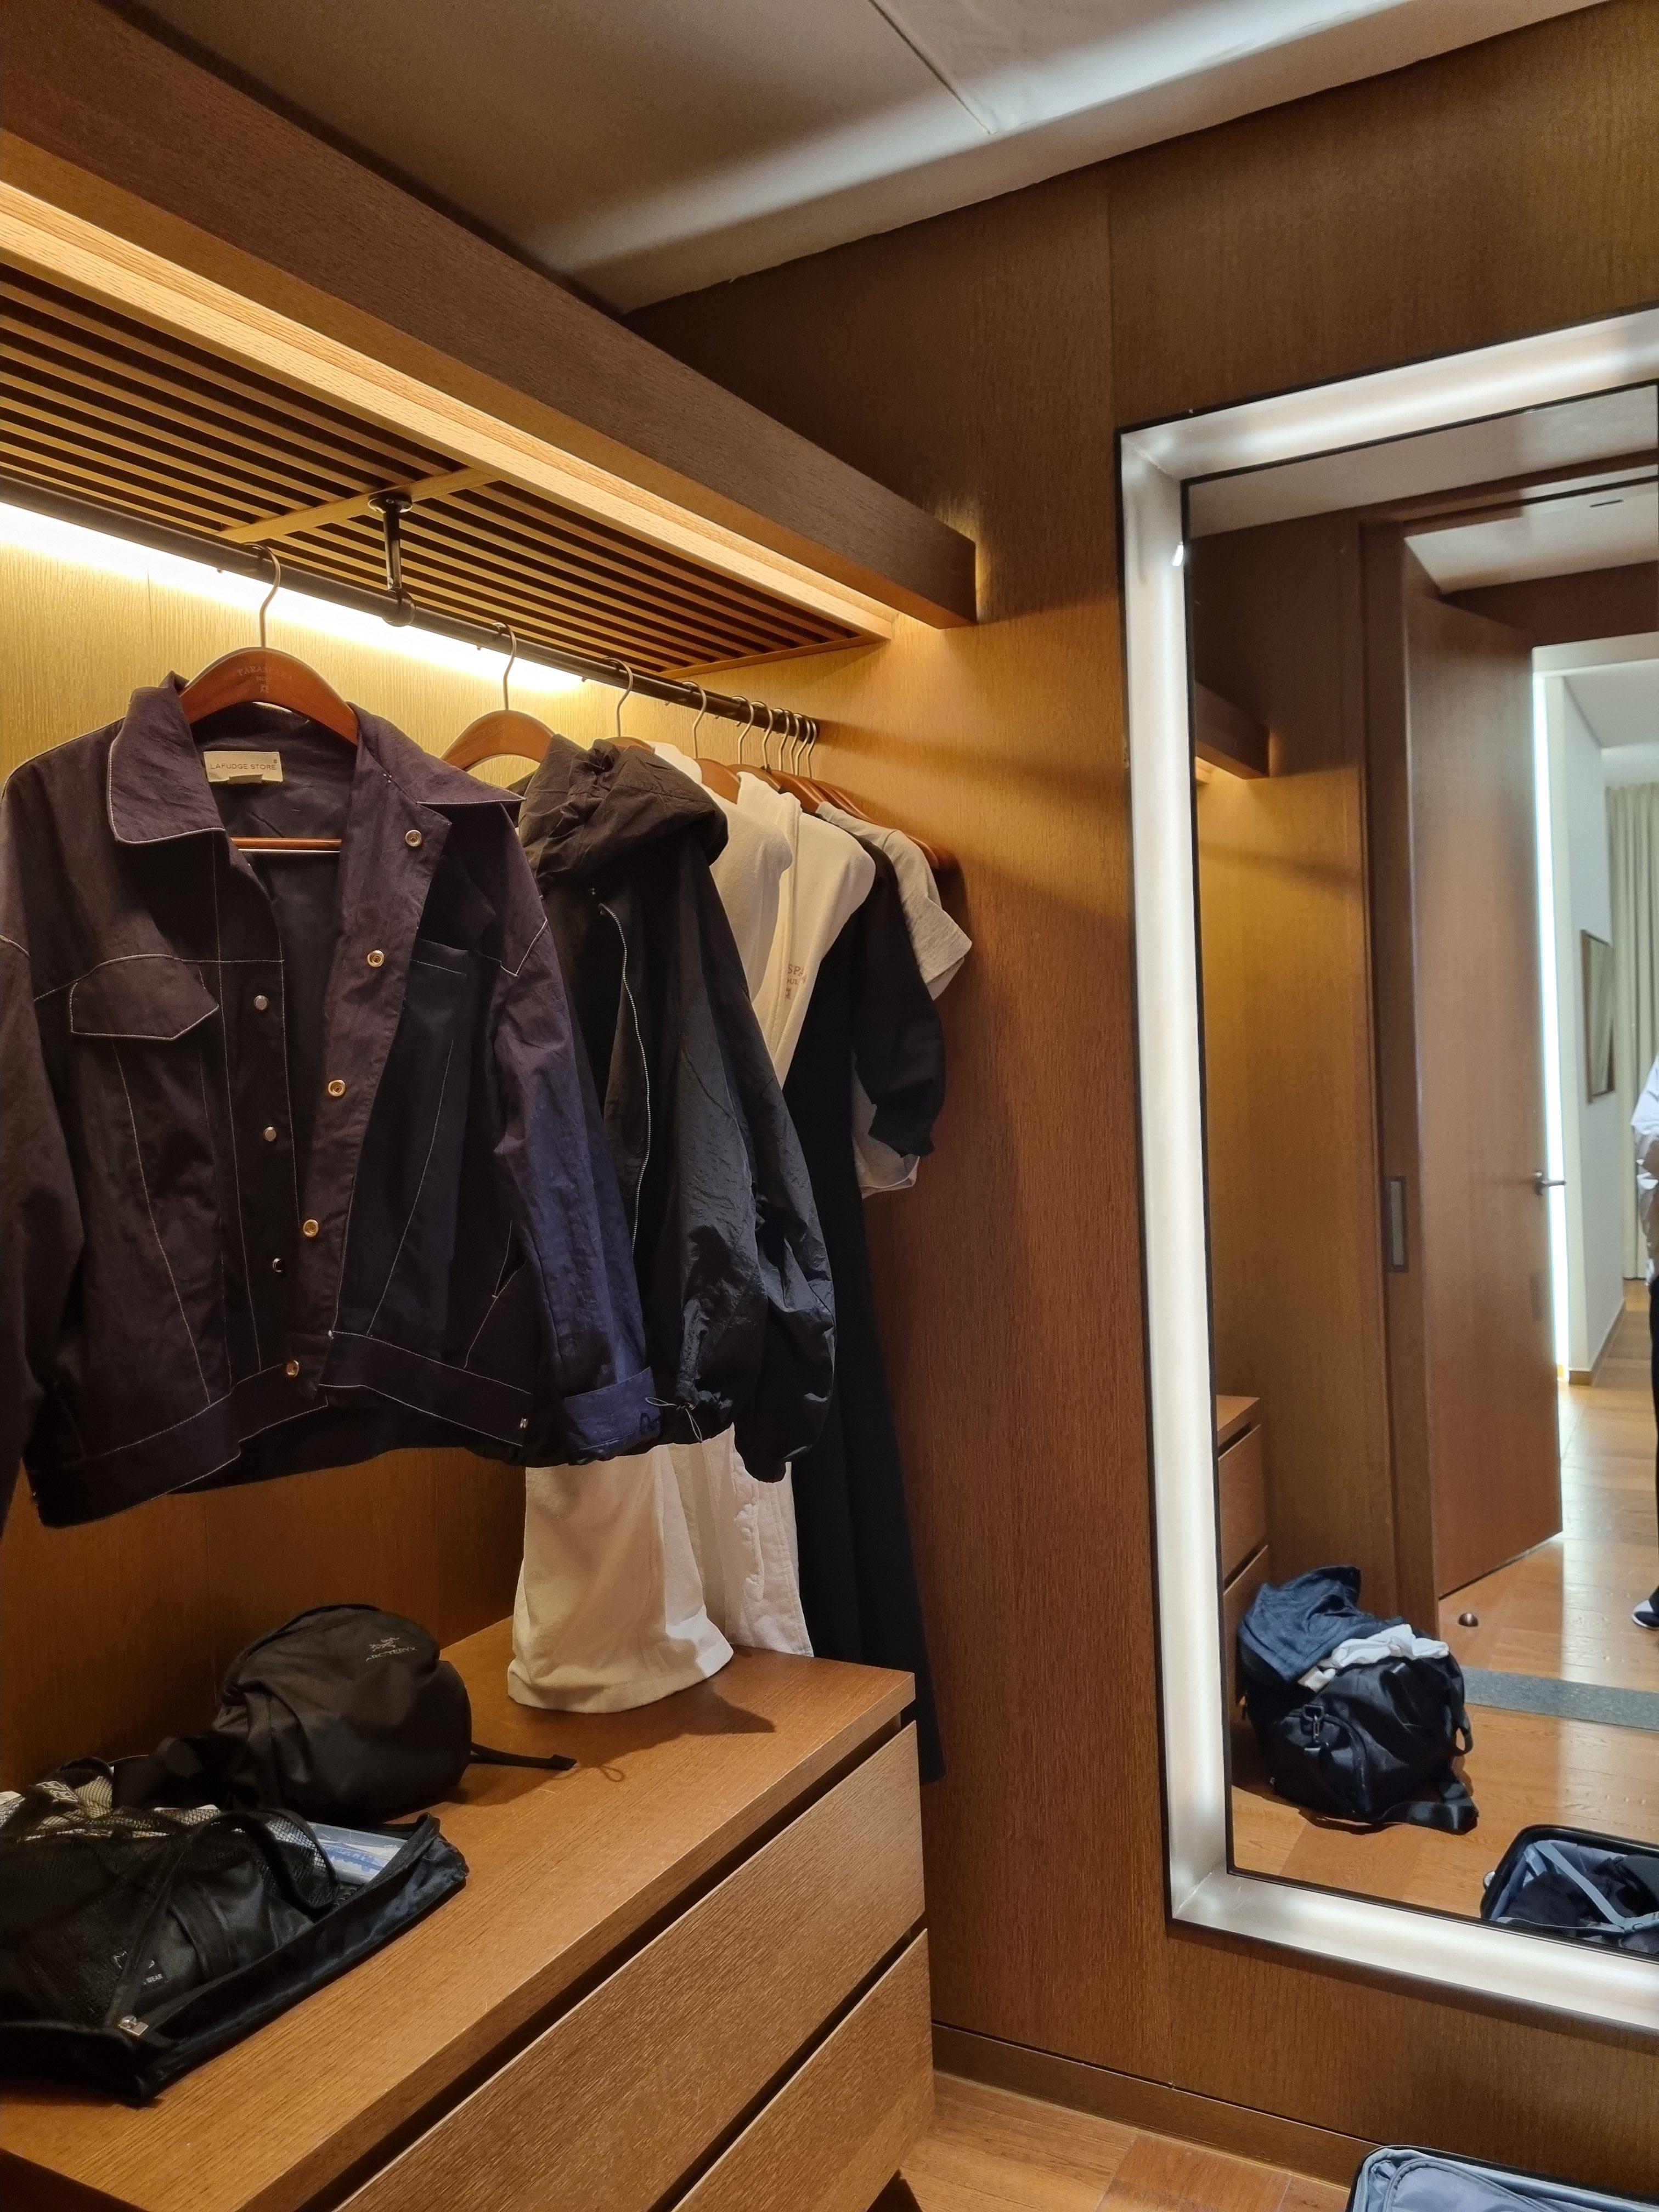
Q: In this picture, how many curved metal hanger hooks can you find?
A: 10